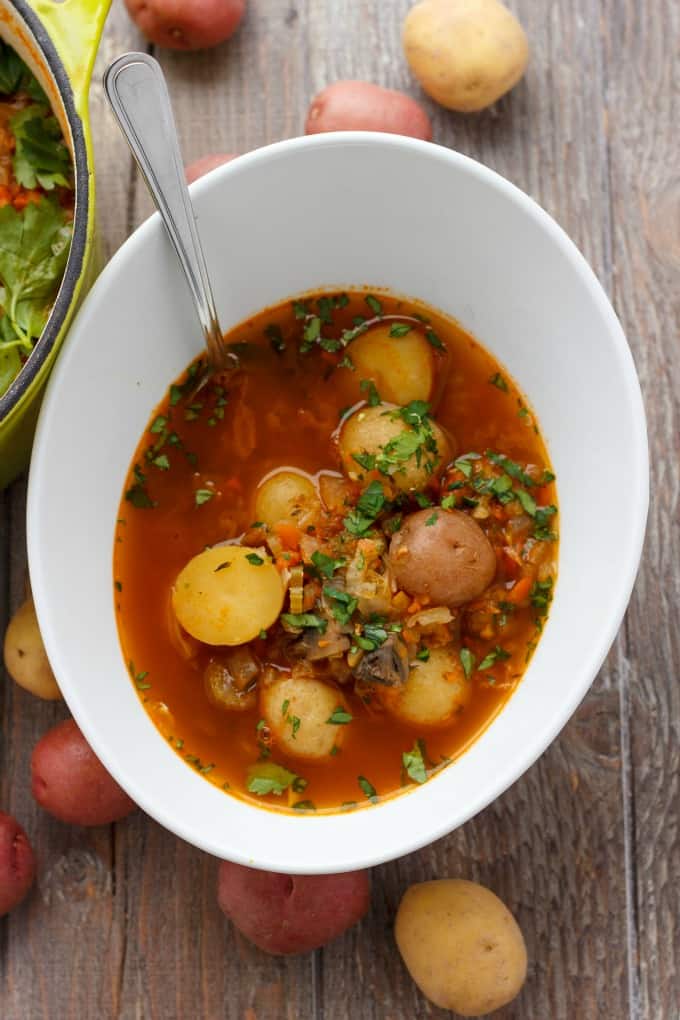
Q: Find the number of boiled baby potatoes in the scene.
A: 7